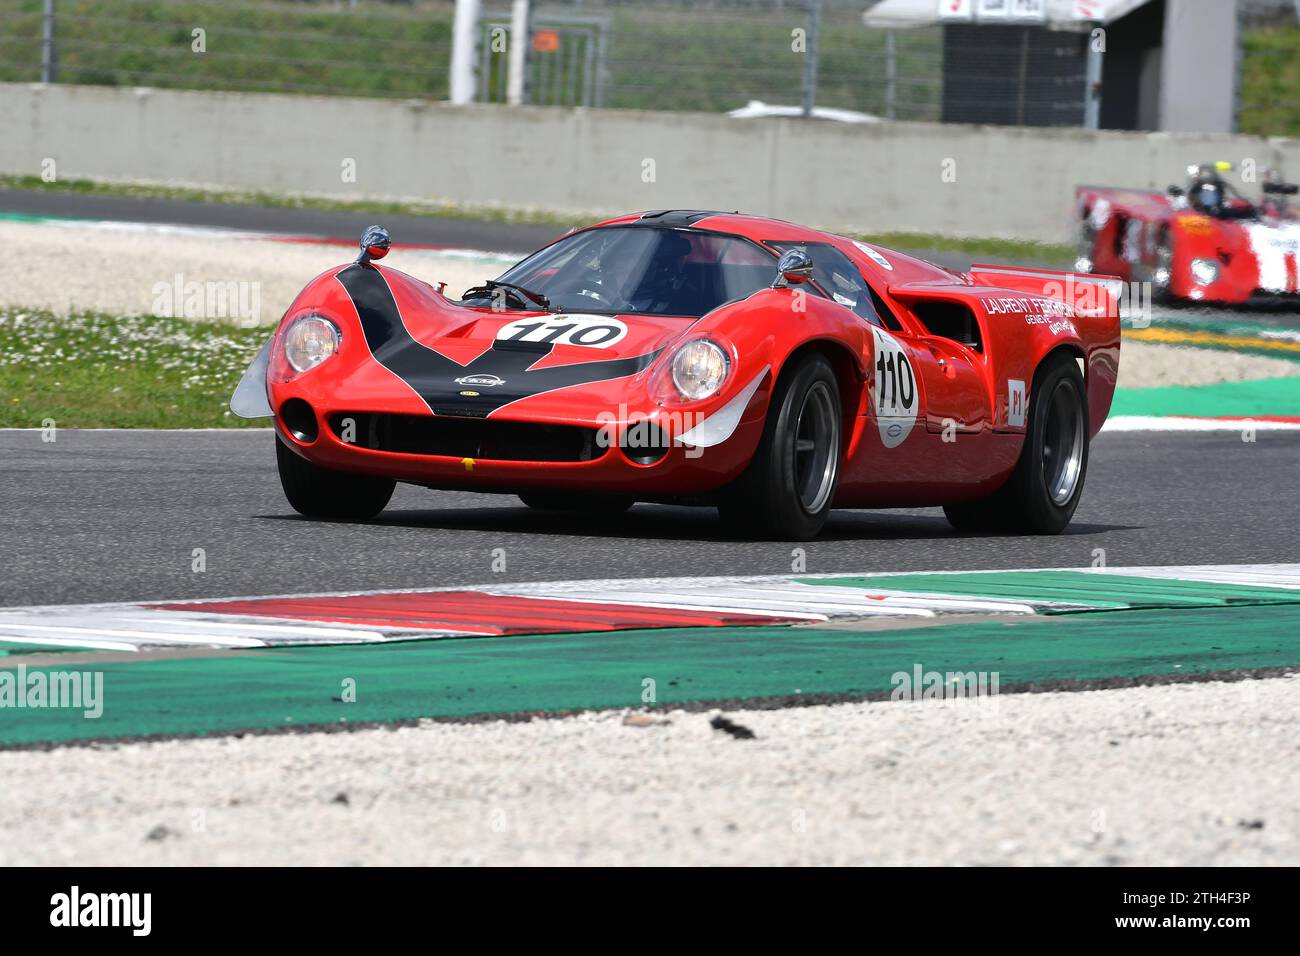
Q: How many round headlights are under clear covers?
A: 2